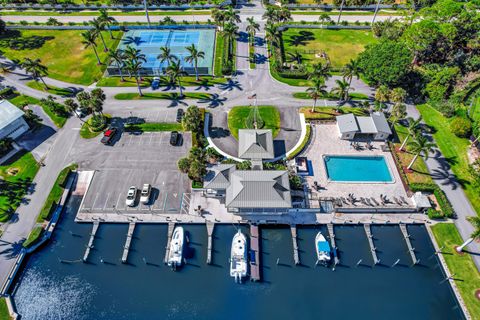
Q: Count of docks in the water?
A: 9